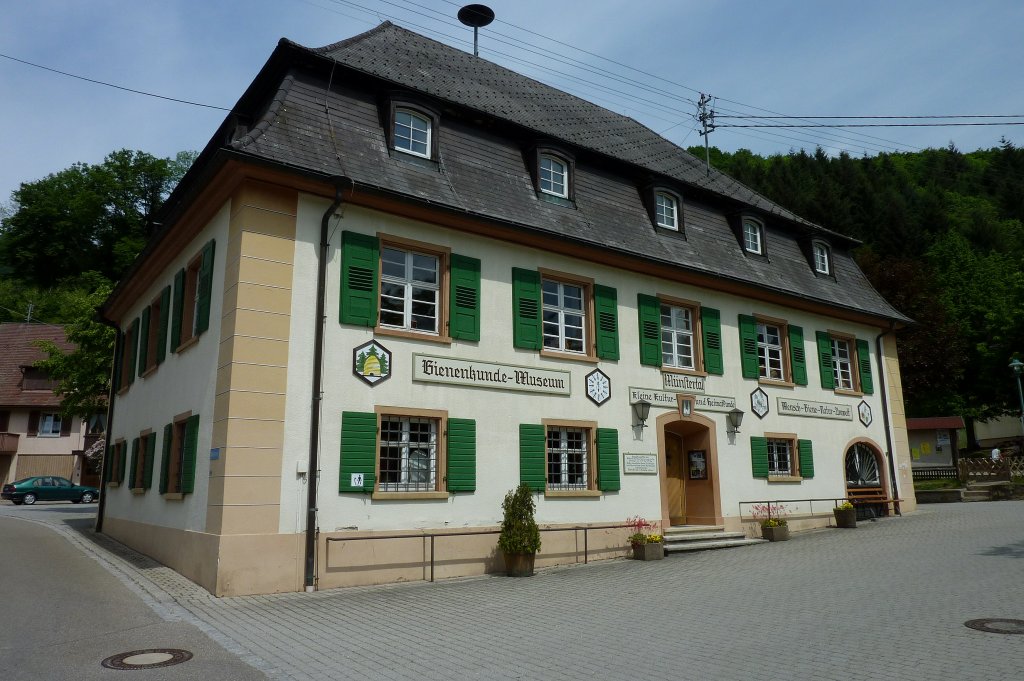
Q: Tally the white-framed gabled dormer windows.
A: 5